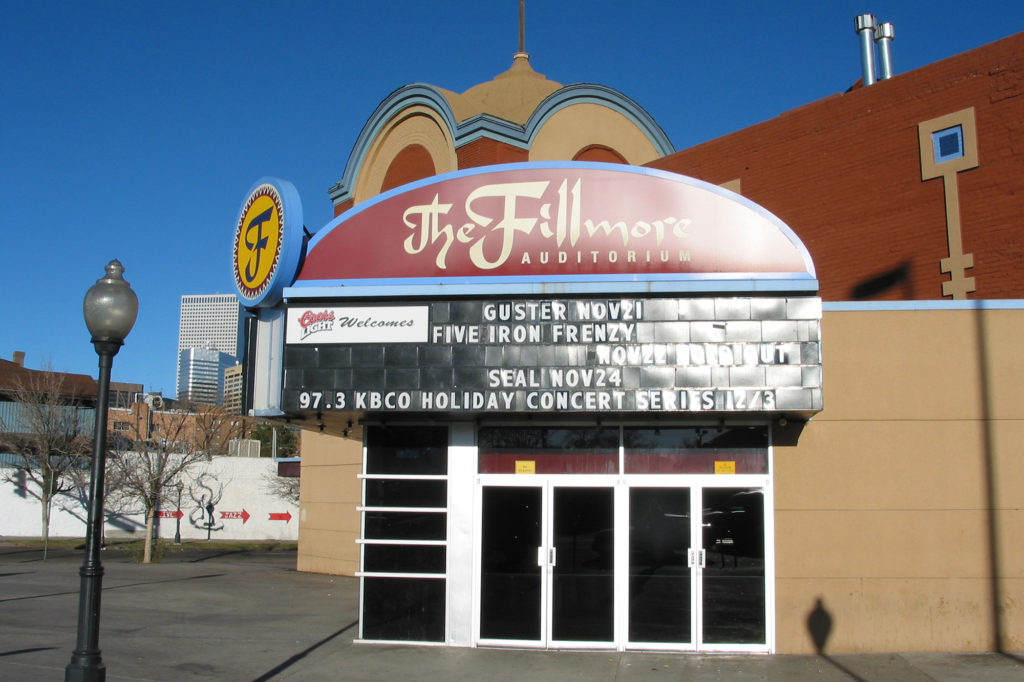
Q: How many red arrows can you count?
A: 3